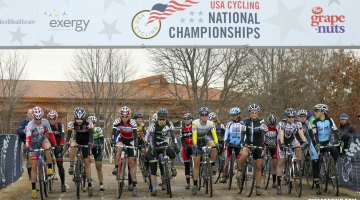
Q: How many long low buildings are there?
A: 1